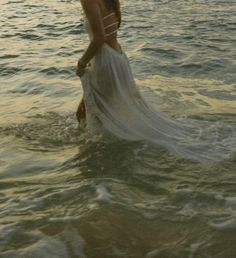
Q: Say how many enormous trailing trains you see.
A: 1